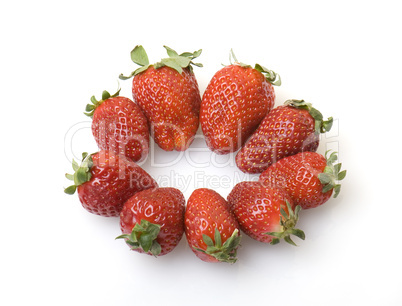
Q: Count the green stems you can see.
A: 9